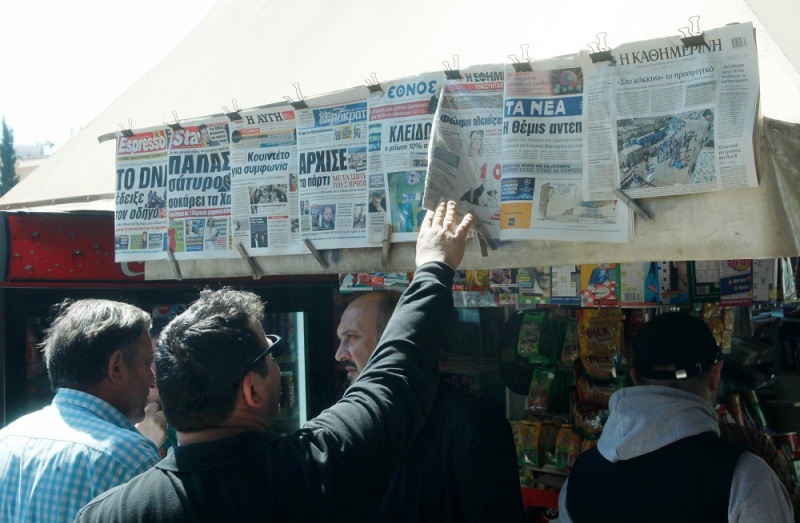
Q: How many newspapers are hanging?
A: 8